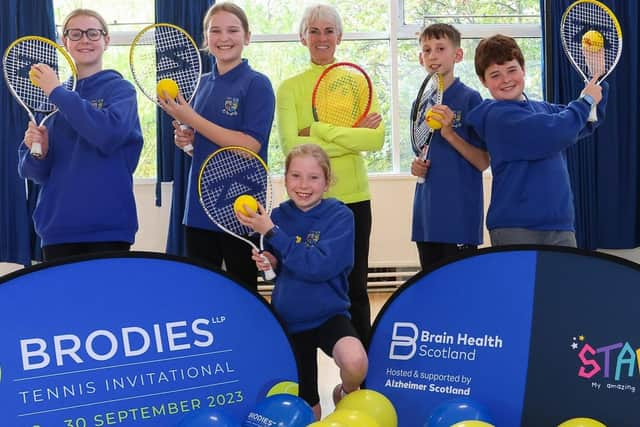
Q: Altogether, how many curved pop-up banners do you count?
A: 2